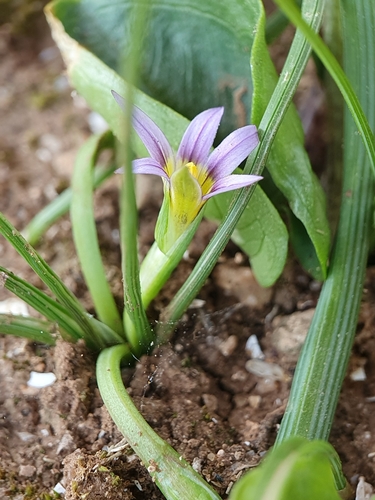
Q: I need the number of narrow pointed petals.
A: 5